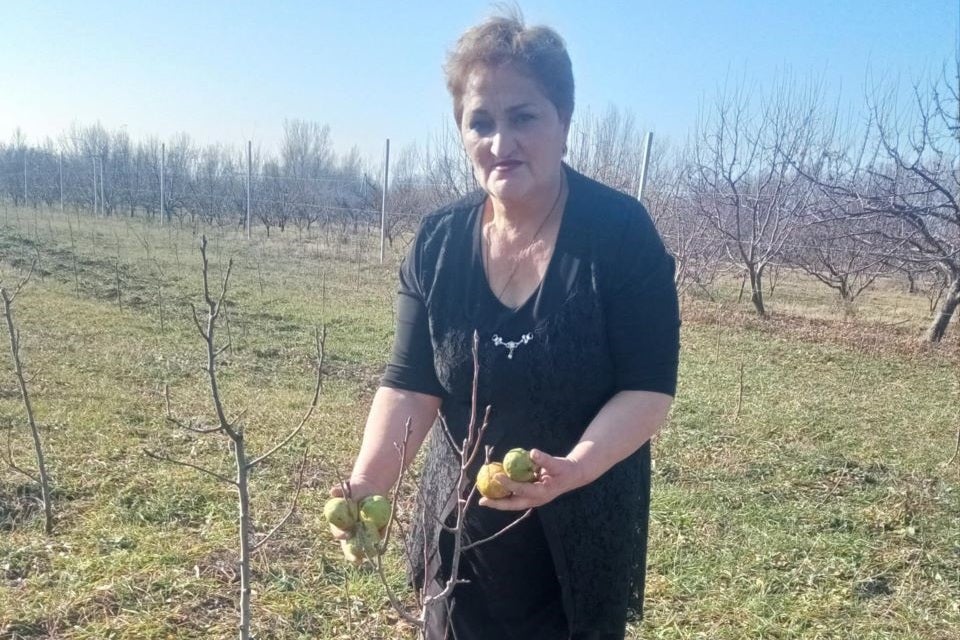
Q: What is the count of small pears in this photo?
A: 5